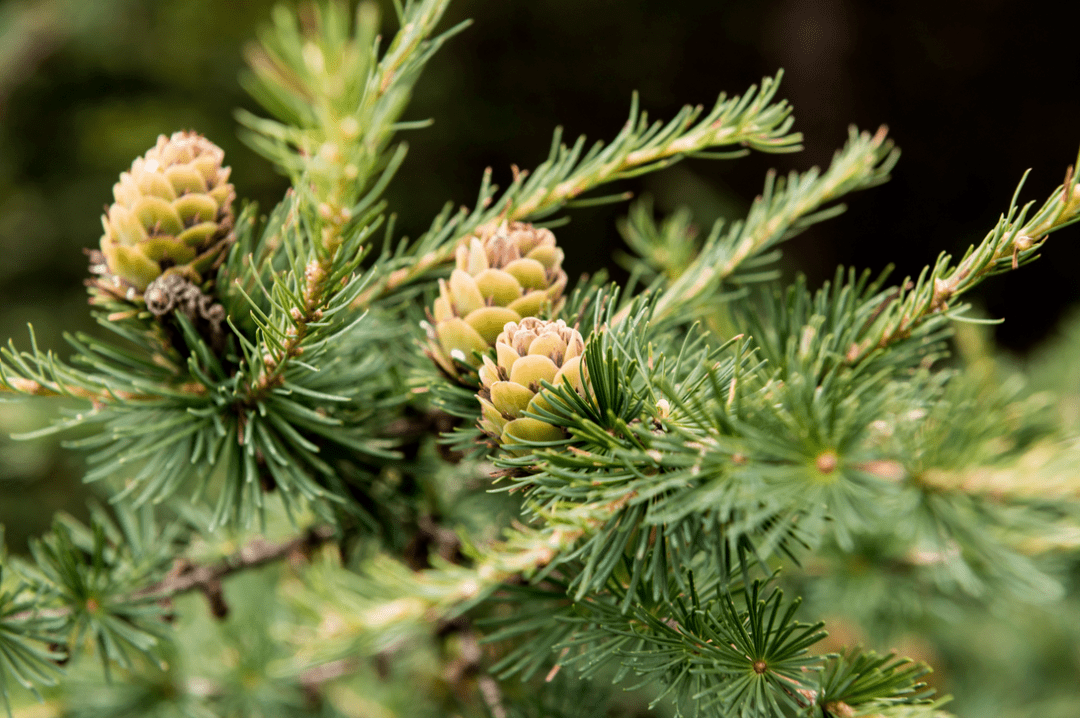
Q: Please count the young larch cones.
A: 3